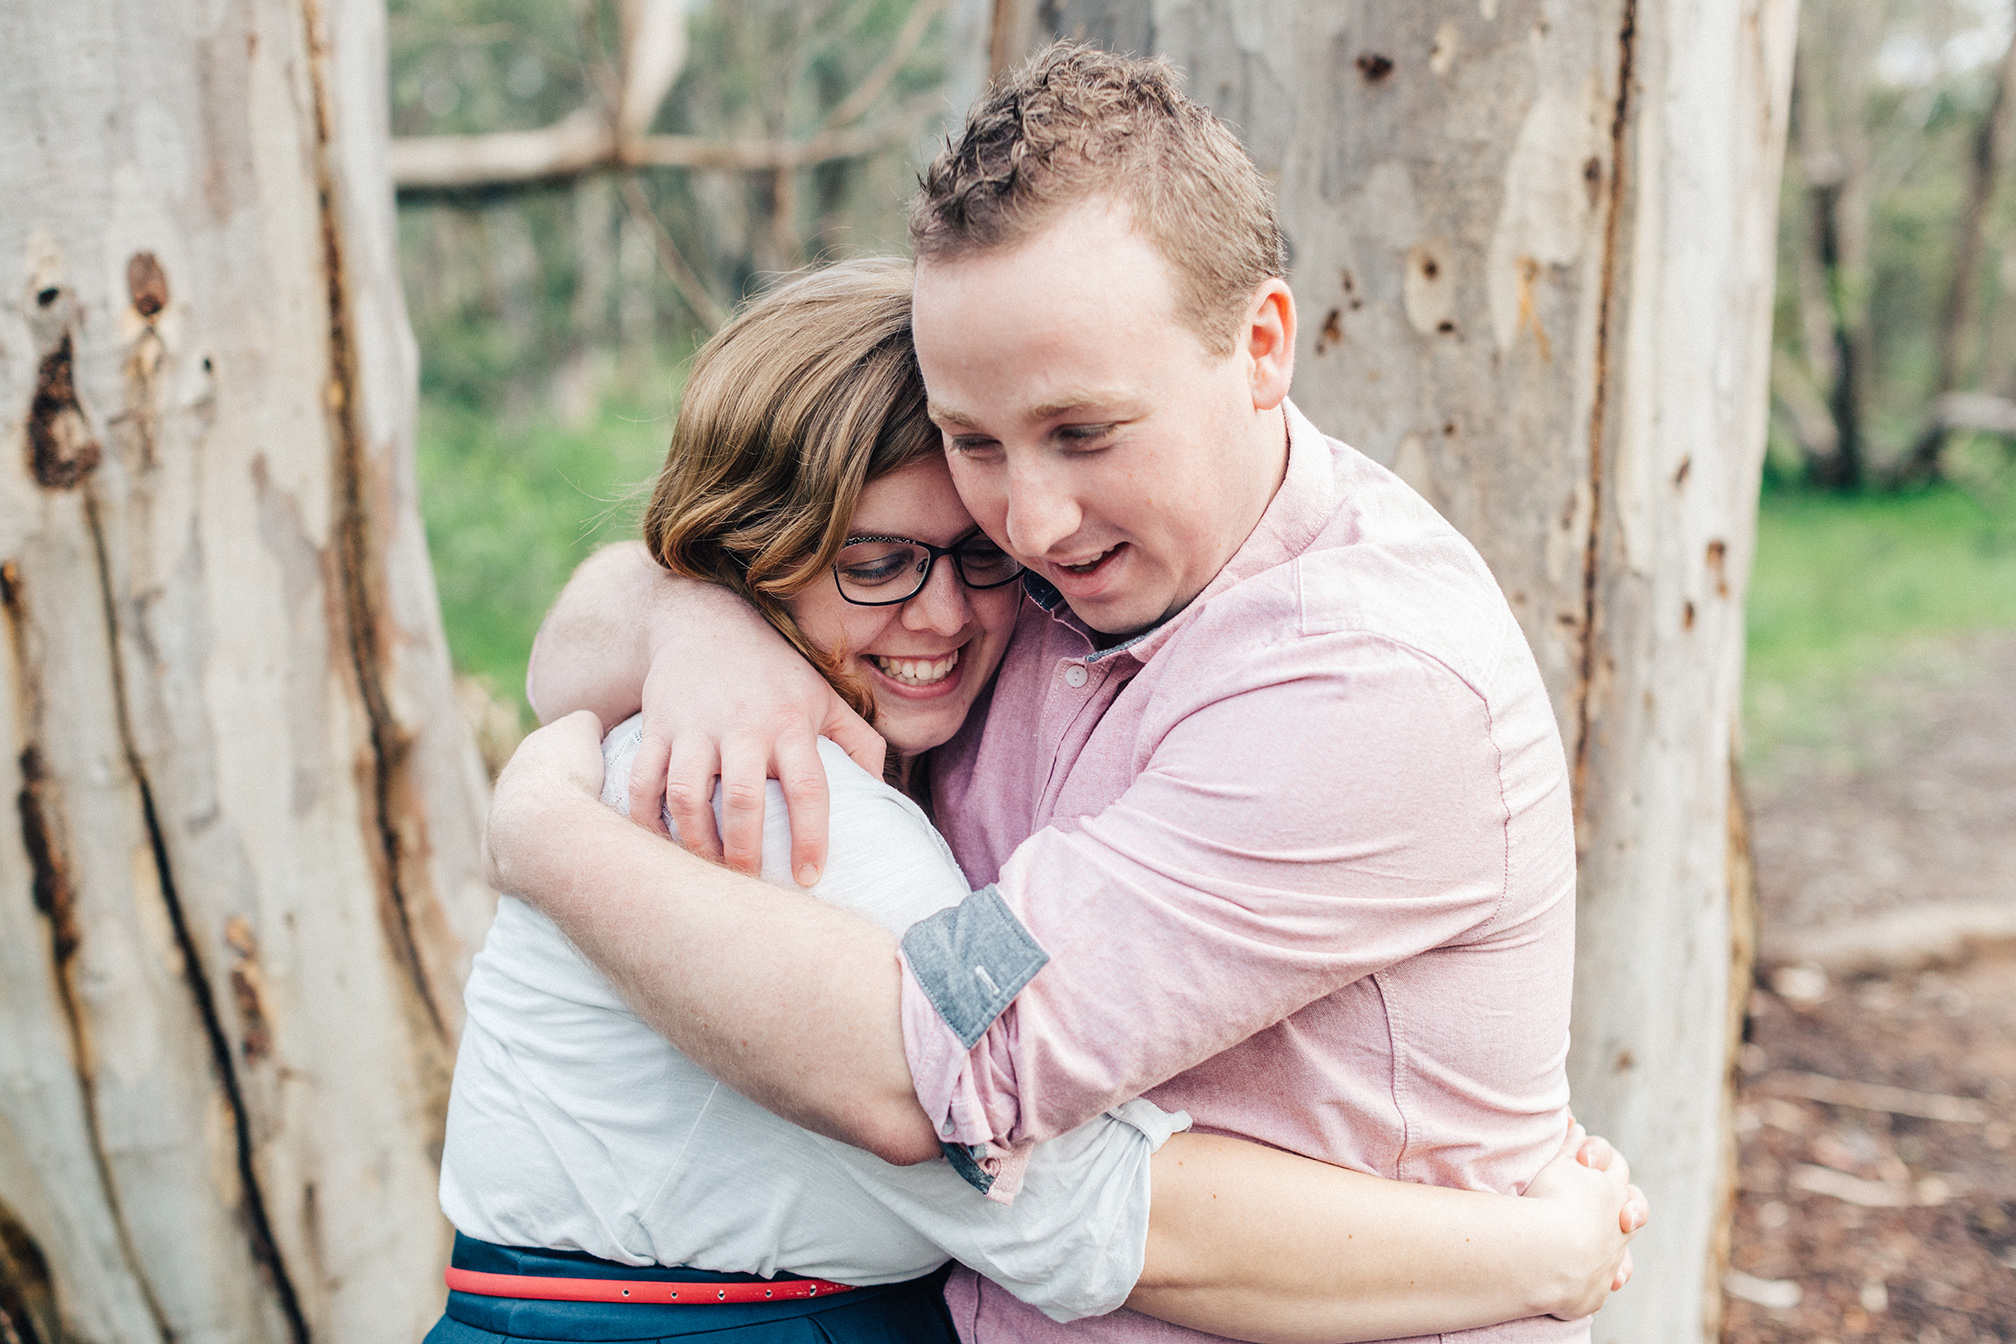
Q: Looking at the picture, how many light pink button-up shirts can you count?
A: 1